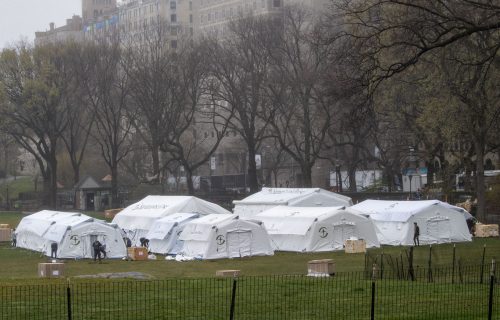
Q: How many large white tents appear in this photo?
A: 7